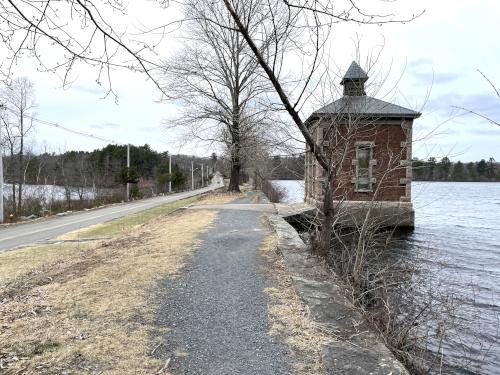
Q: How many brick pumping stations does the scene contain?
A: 1